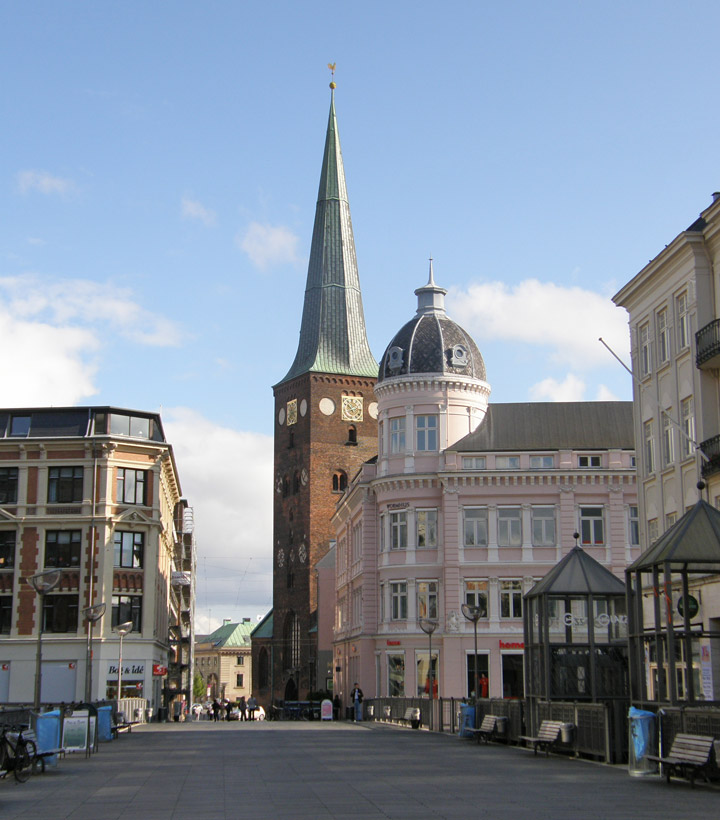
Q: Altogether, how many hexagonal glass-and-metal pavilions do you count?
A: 2